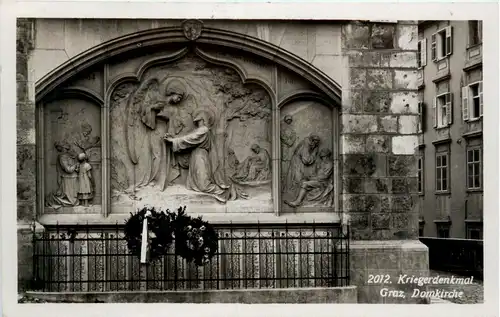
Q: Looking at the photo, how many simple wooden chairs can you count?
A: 0